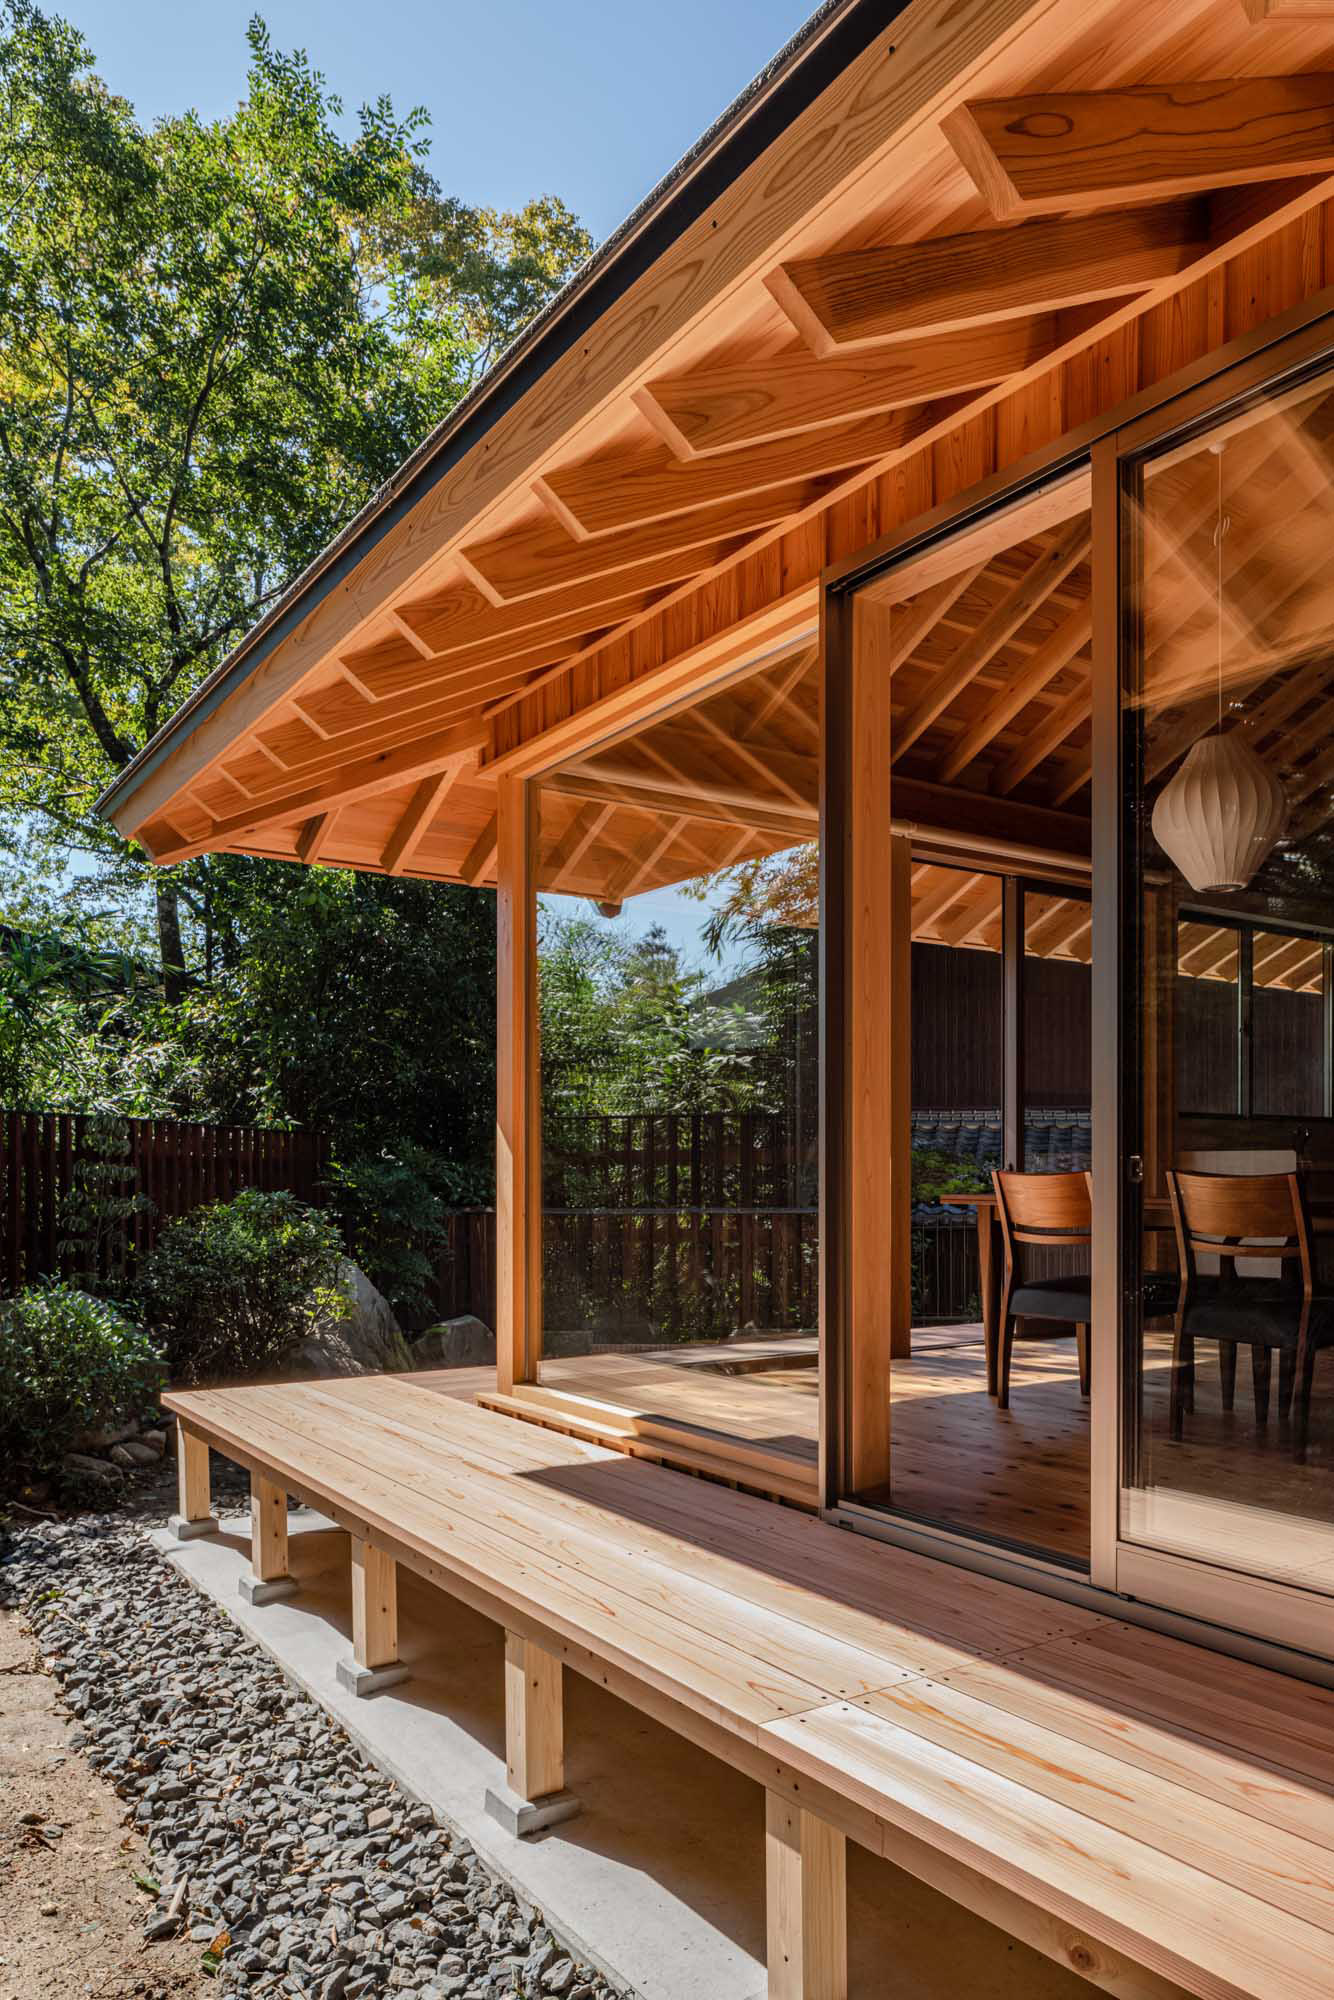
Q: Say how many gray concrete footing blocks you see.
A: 4